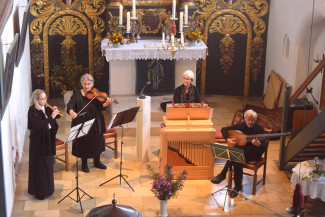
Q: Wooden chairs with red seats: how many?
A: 4